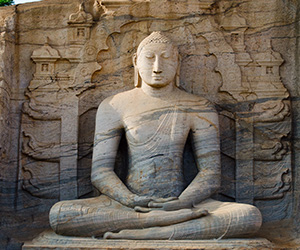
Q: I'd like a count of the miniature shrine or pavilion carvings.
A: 4